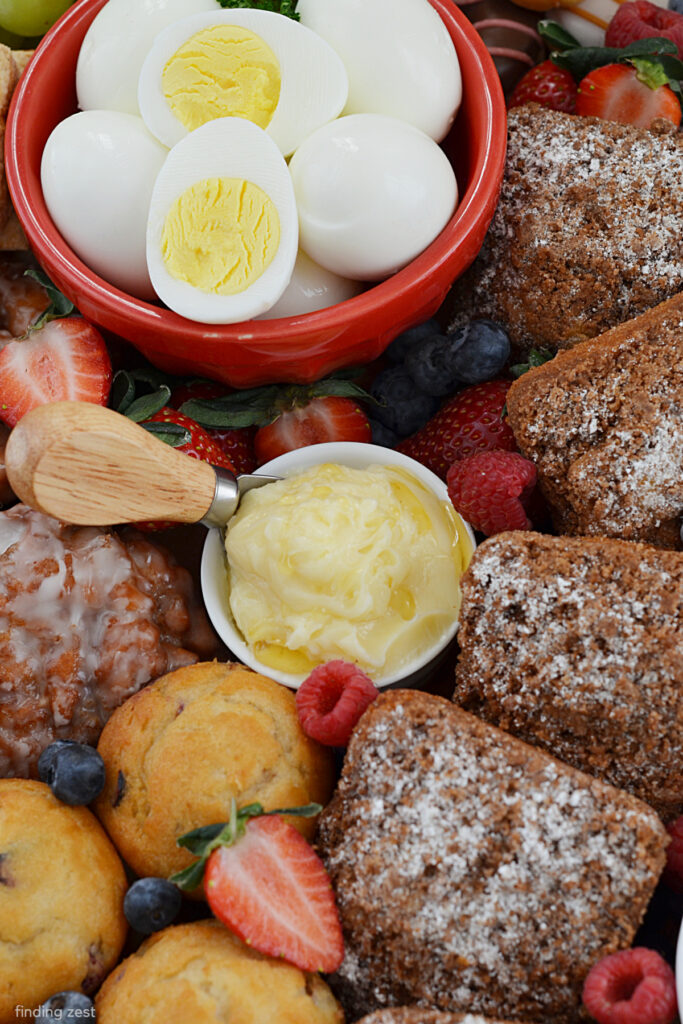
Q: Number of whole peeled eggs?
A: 5